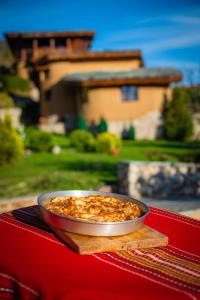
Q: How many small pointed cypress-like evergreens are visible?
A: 3